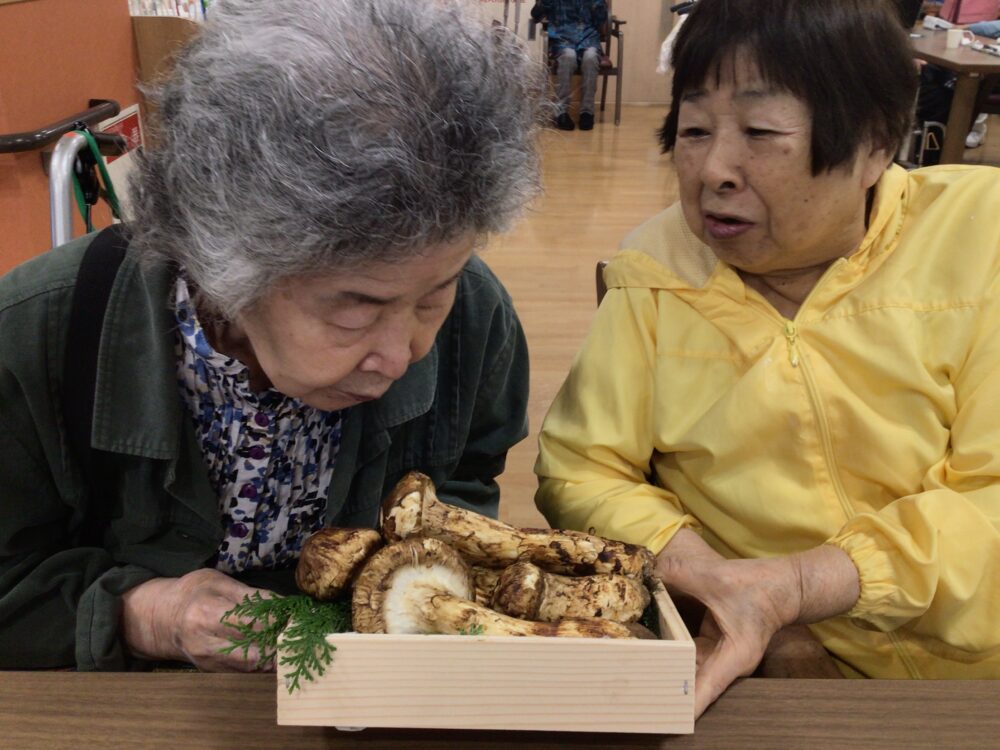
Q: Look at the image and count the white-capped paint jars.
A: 0